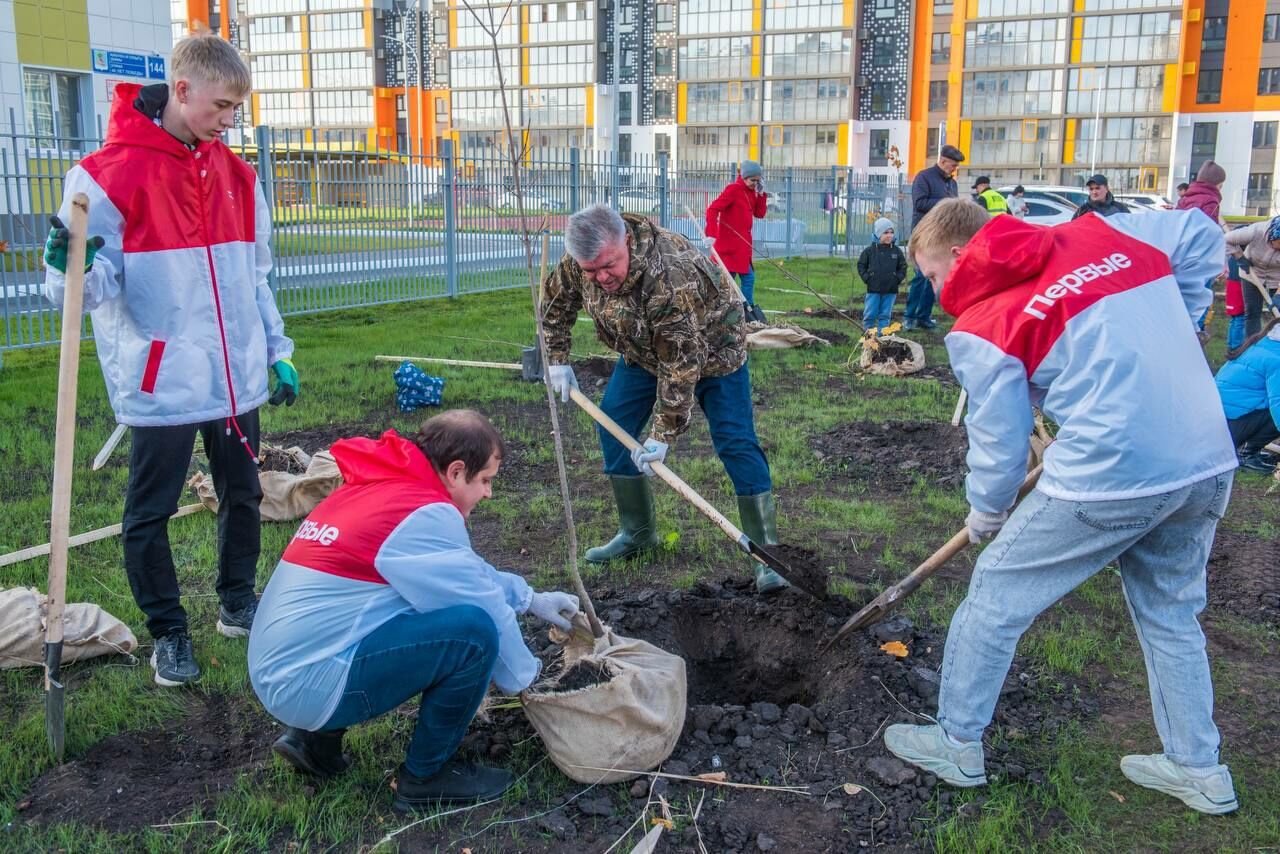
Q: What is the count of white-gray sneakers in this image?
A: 2